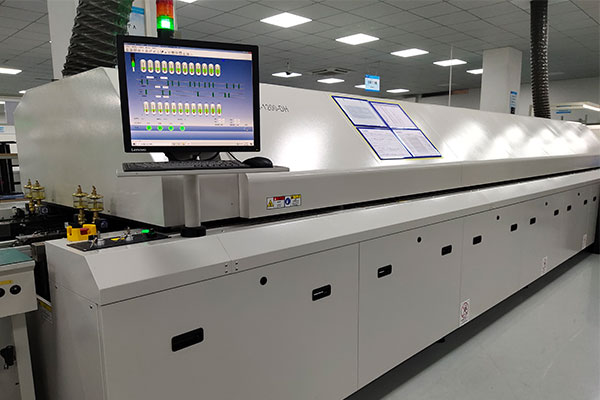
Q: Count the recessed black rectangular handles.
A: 11